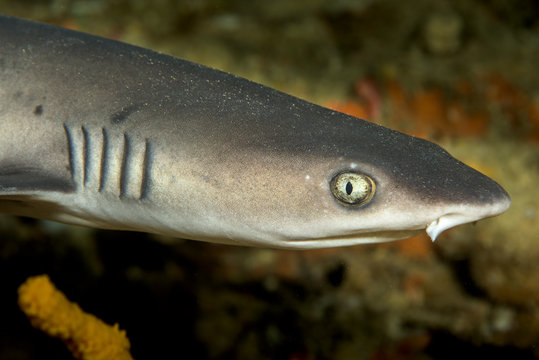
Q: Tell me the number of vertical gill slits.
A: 5